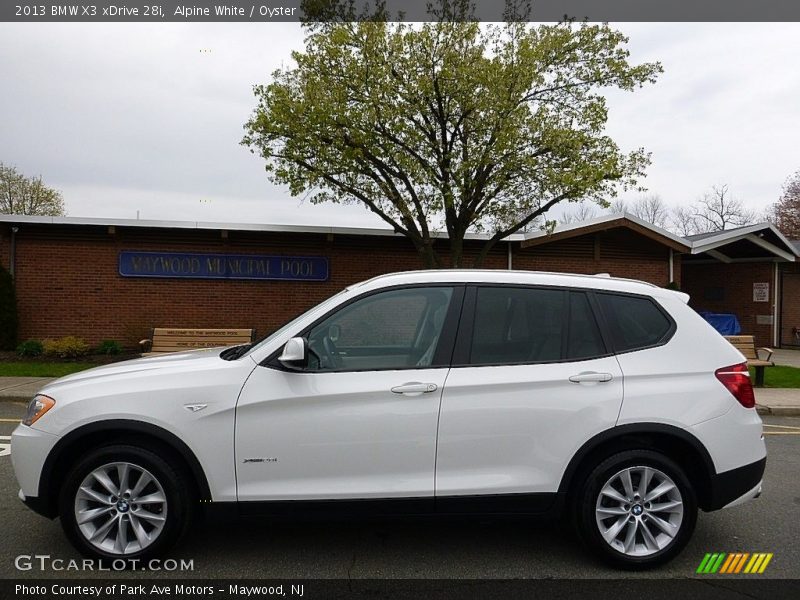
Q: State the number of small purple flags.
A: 0